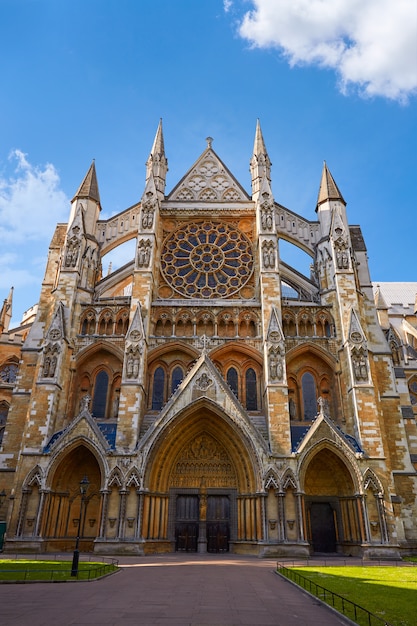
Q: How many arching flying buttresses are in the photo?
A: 4